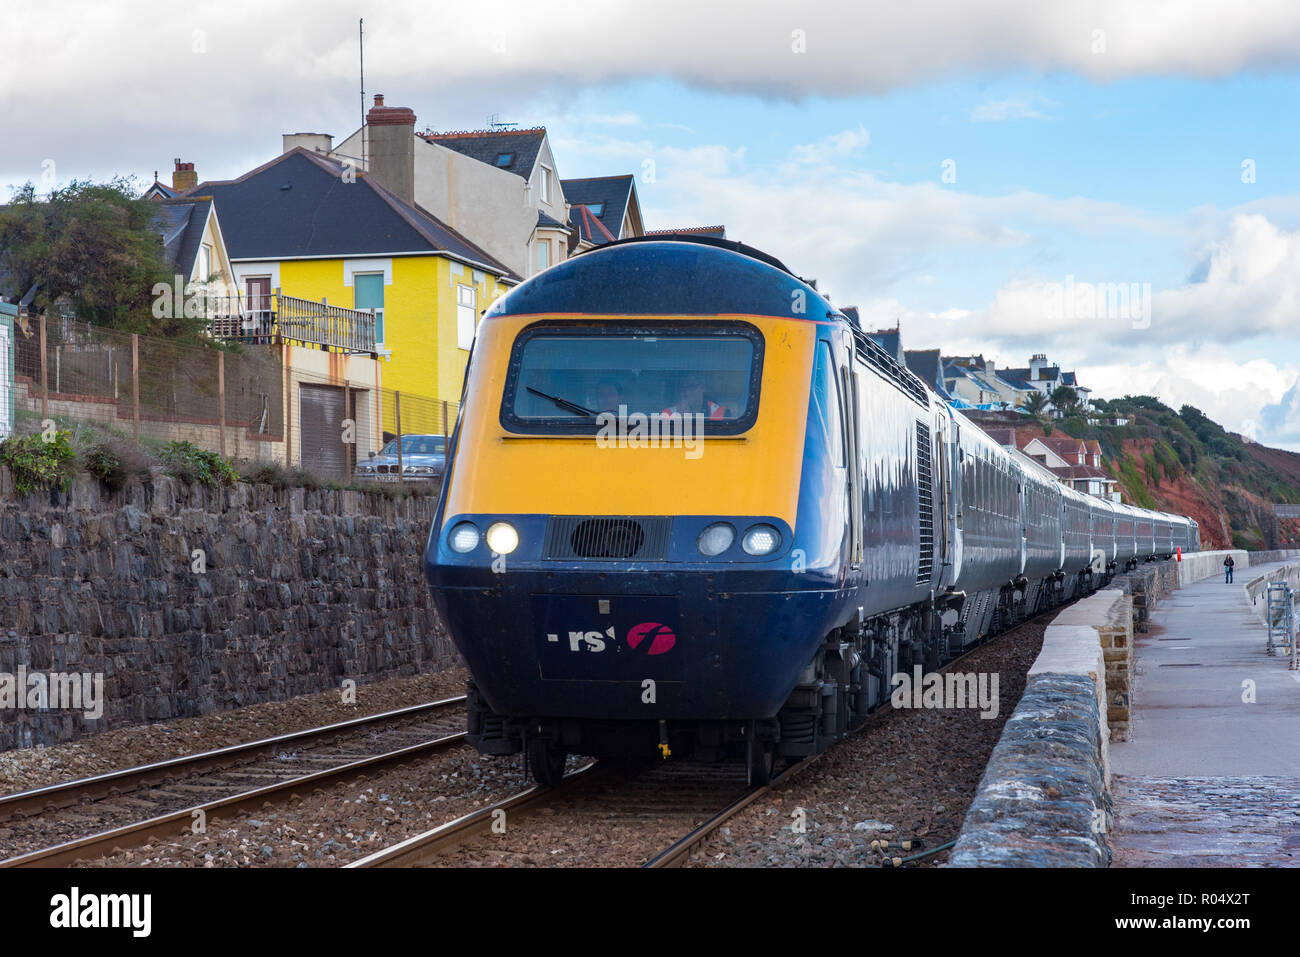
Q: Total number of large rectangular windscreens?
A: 1